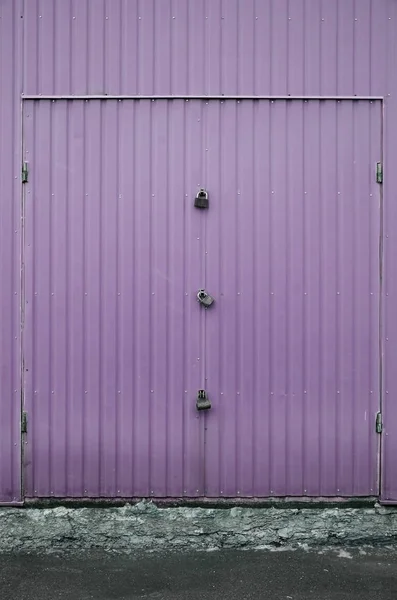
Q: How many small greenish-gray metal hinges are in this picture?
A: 4